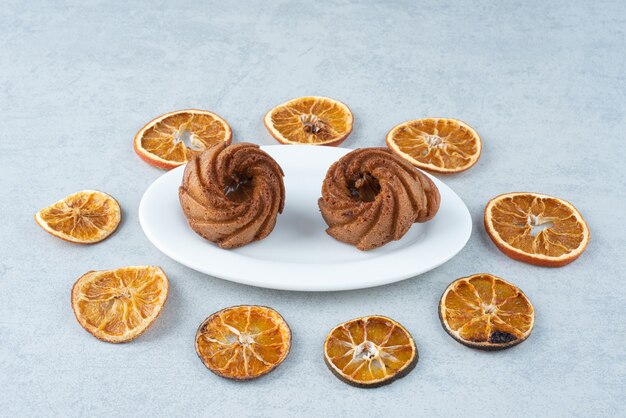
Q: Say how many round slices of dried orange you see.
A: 9